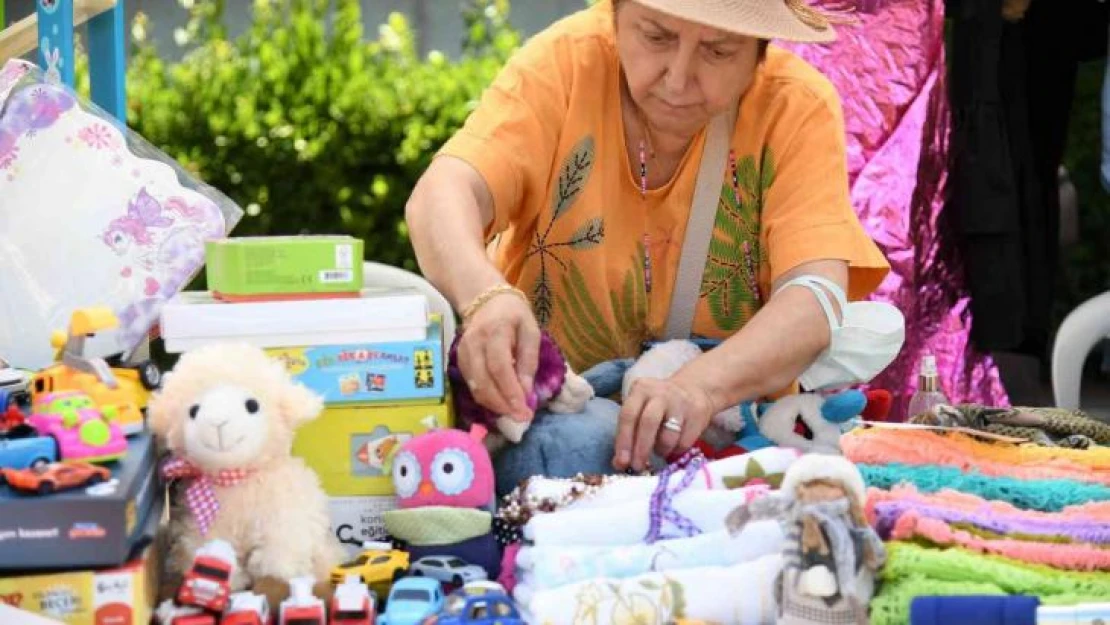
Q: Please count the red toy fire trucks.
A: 5